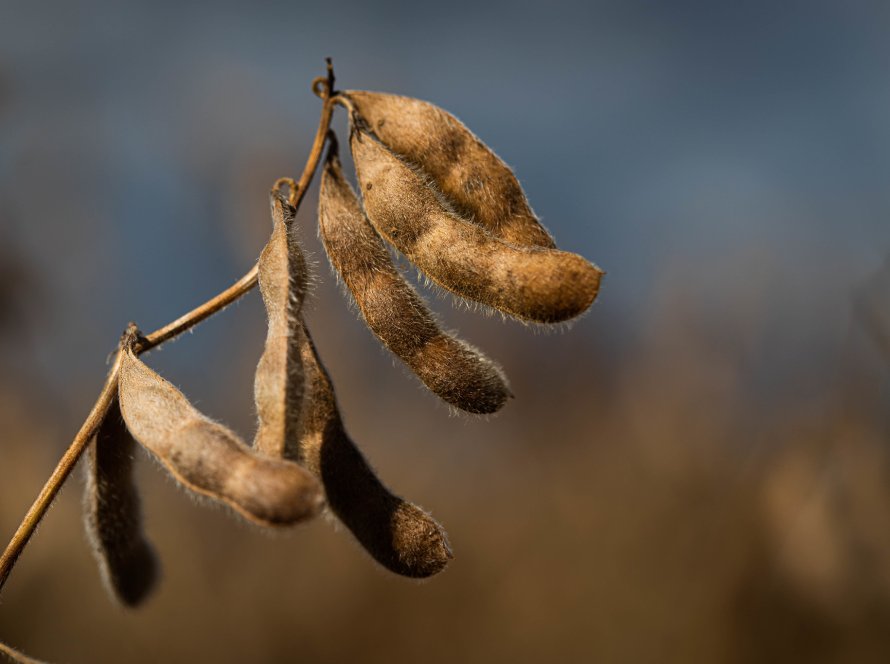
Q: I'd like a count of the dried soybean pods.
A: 7